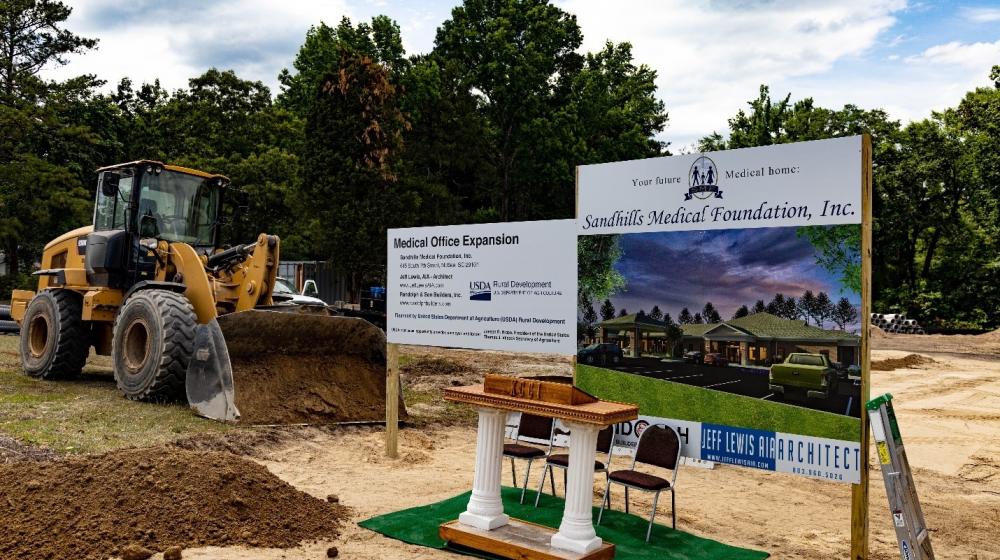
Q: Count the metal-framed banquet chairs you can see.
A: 3